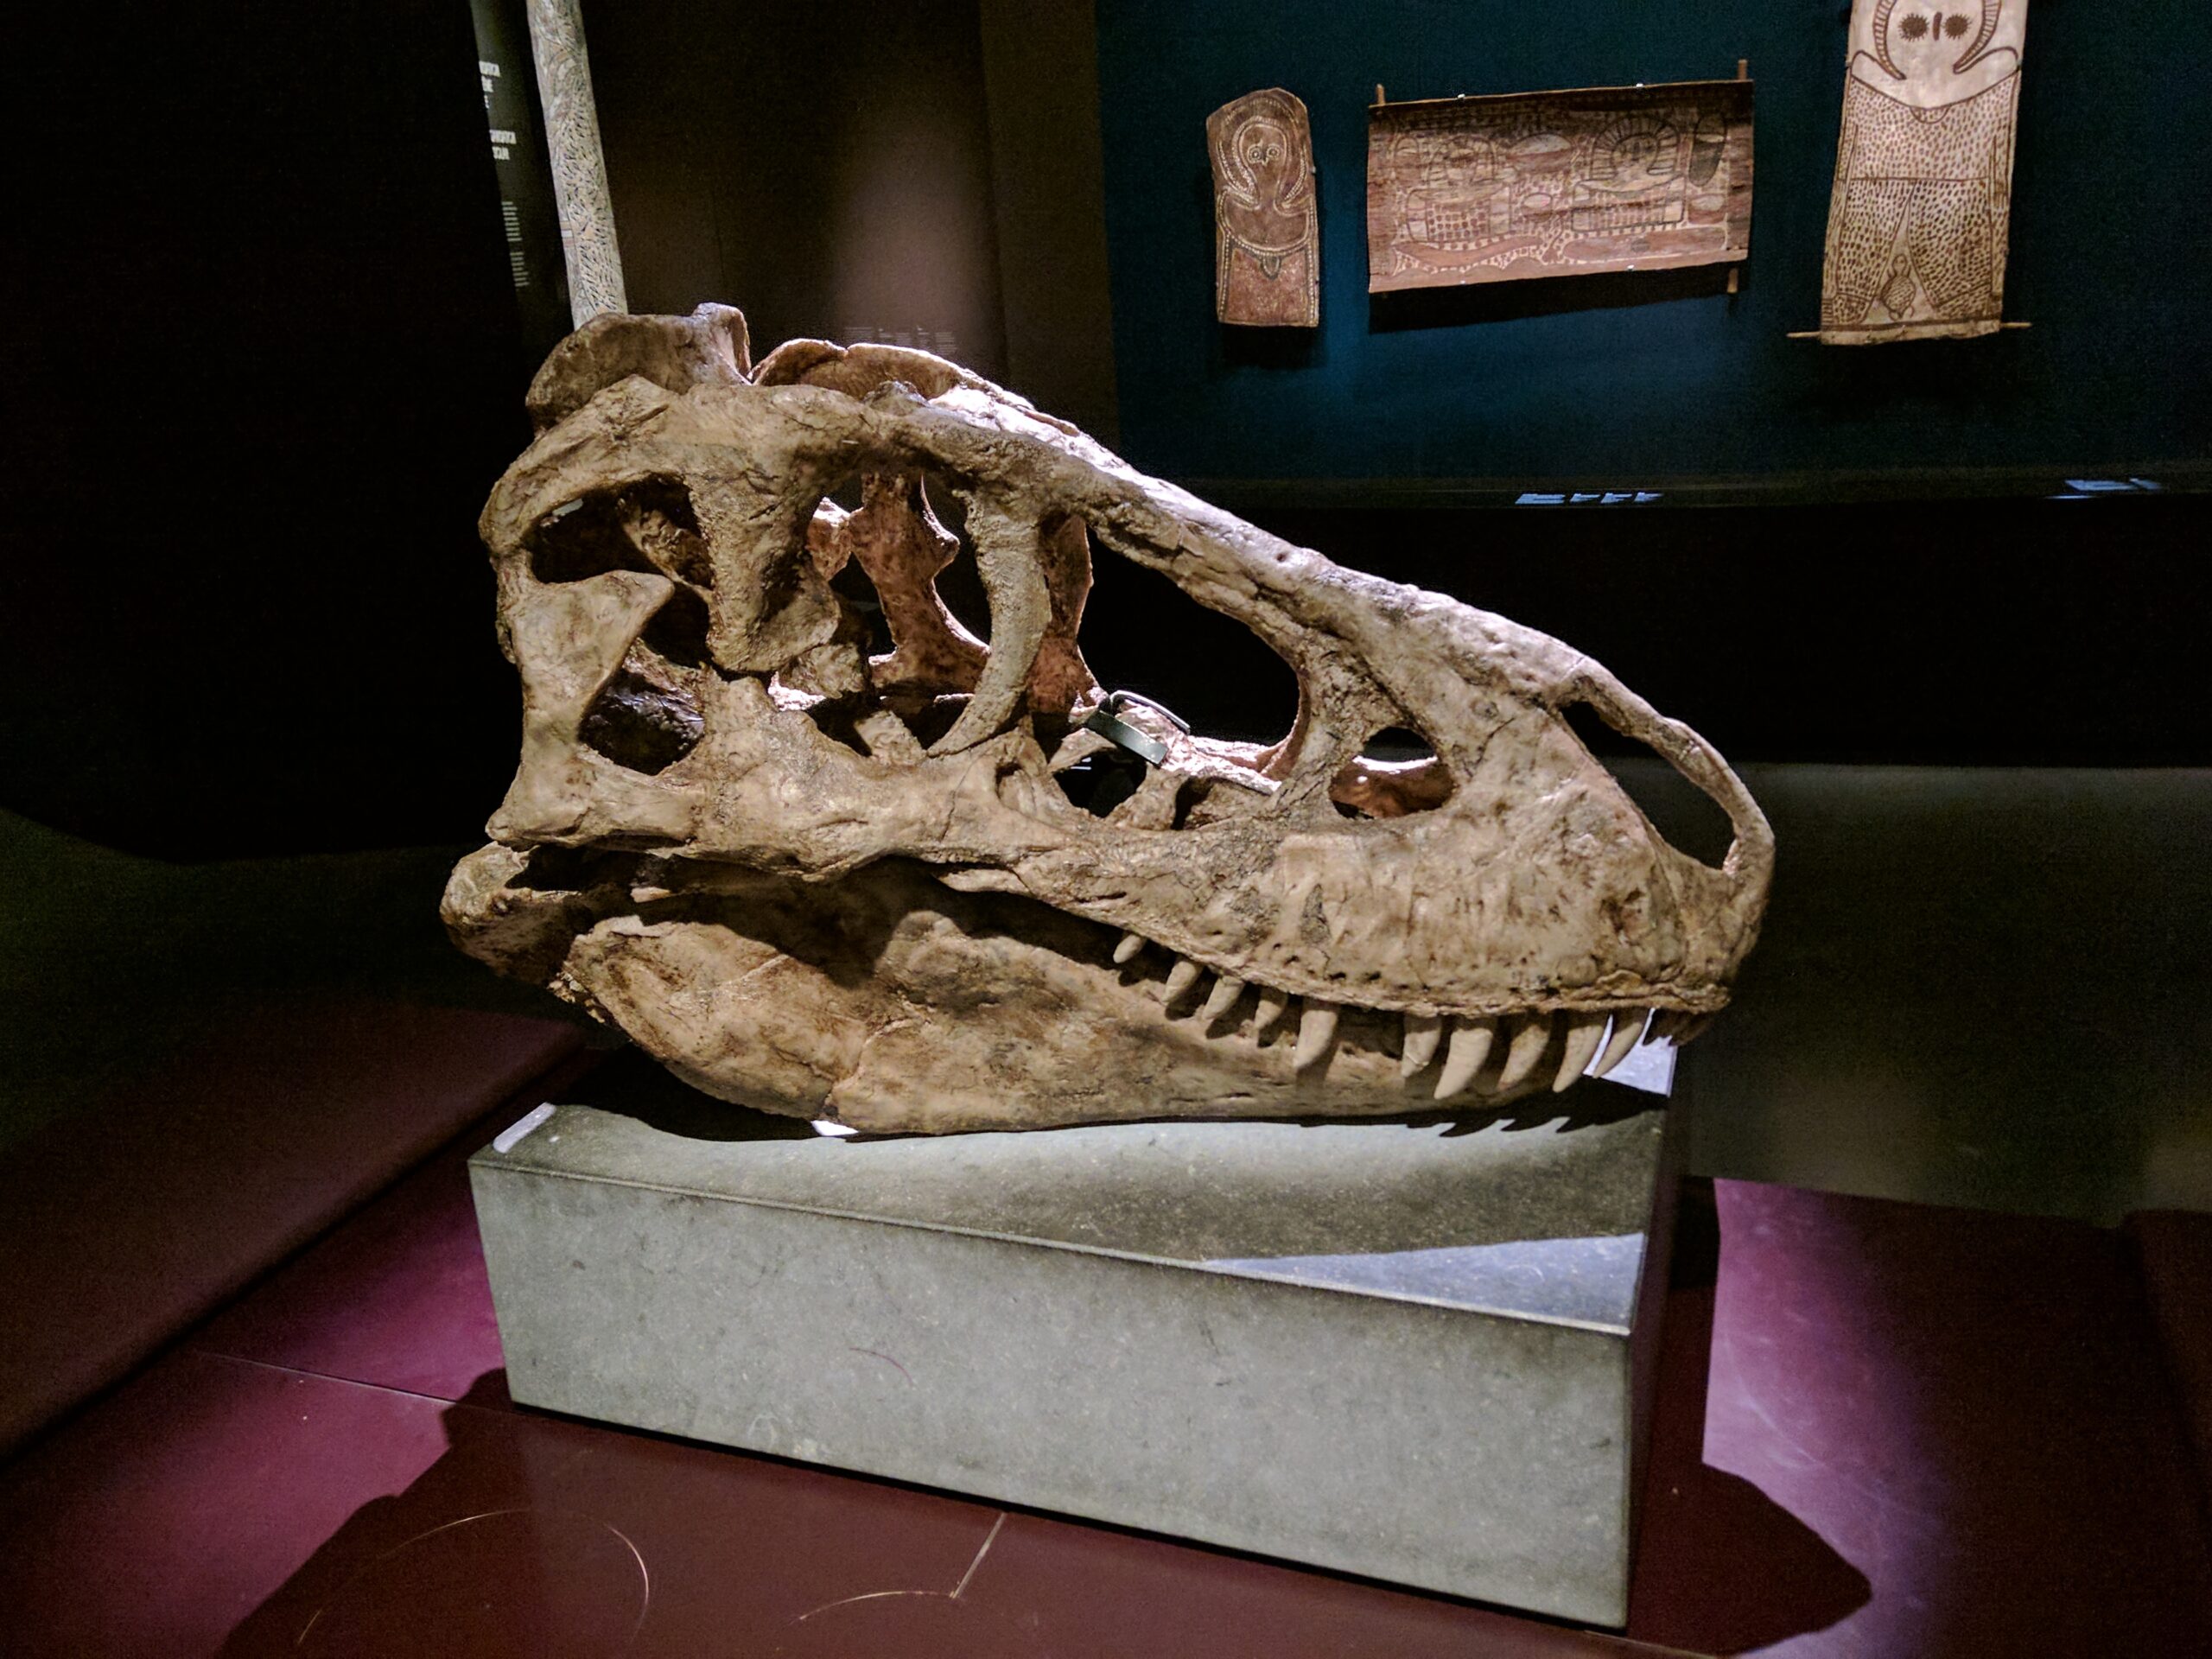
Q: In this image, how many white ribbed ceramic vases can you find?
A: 0